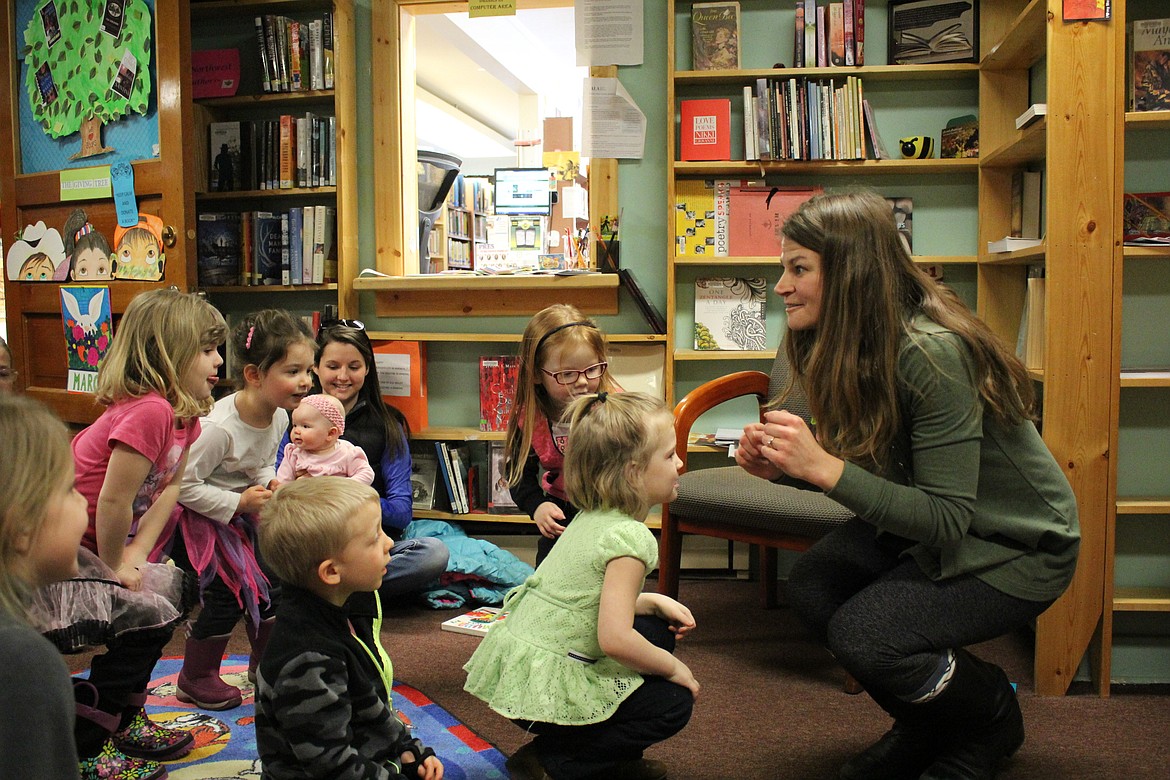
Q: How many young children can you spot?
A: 7